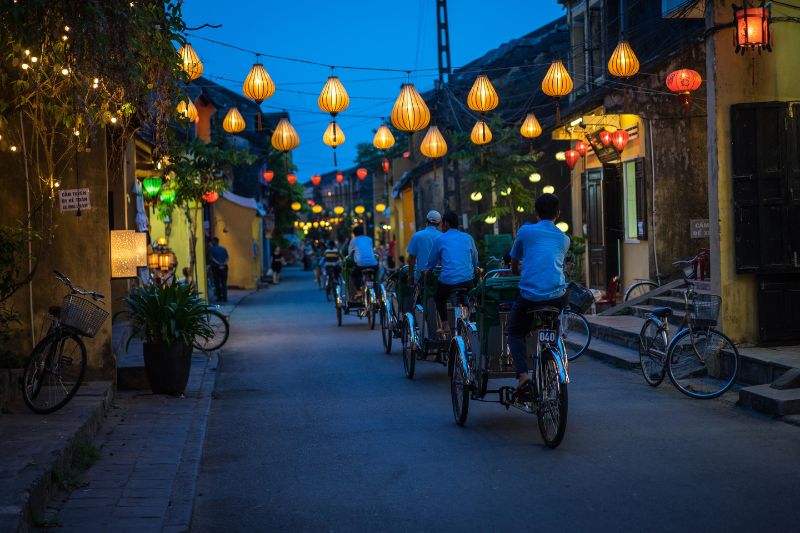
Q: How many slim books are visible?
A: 0